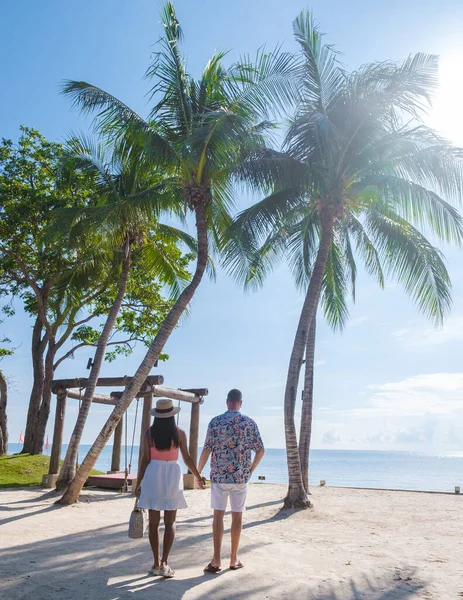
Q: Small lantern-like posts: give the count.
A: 2